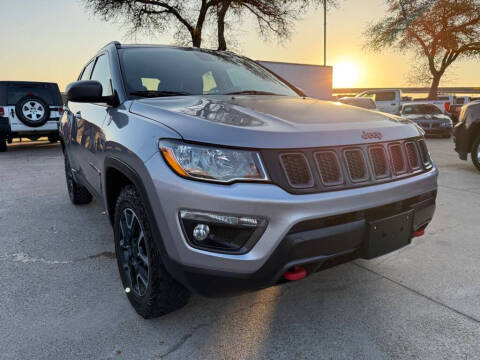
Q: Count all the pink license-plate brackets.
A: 0